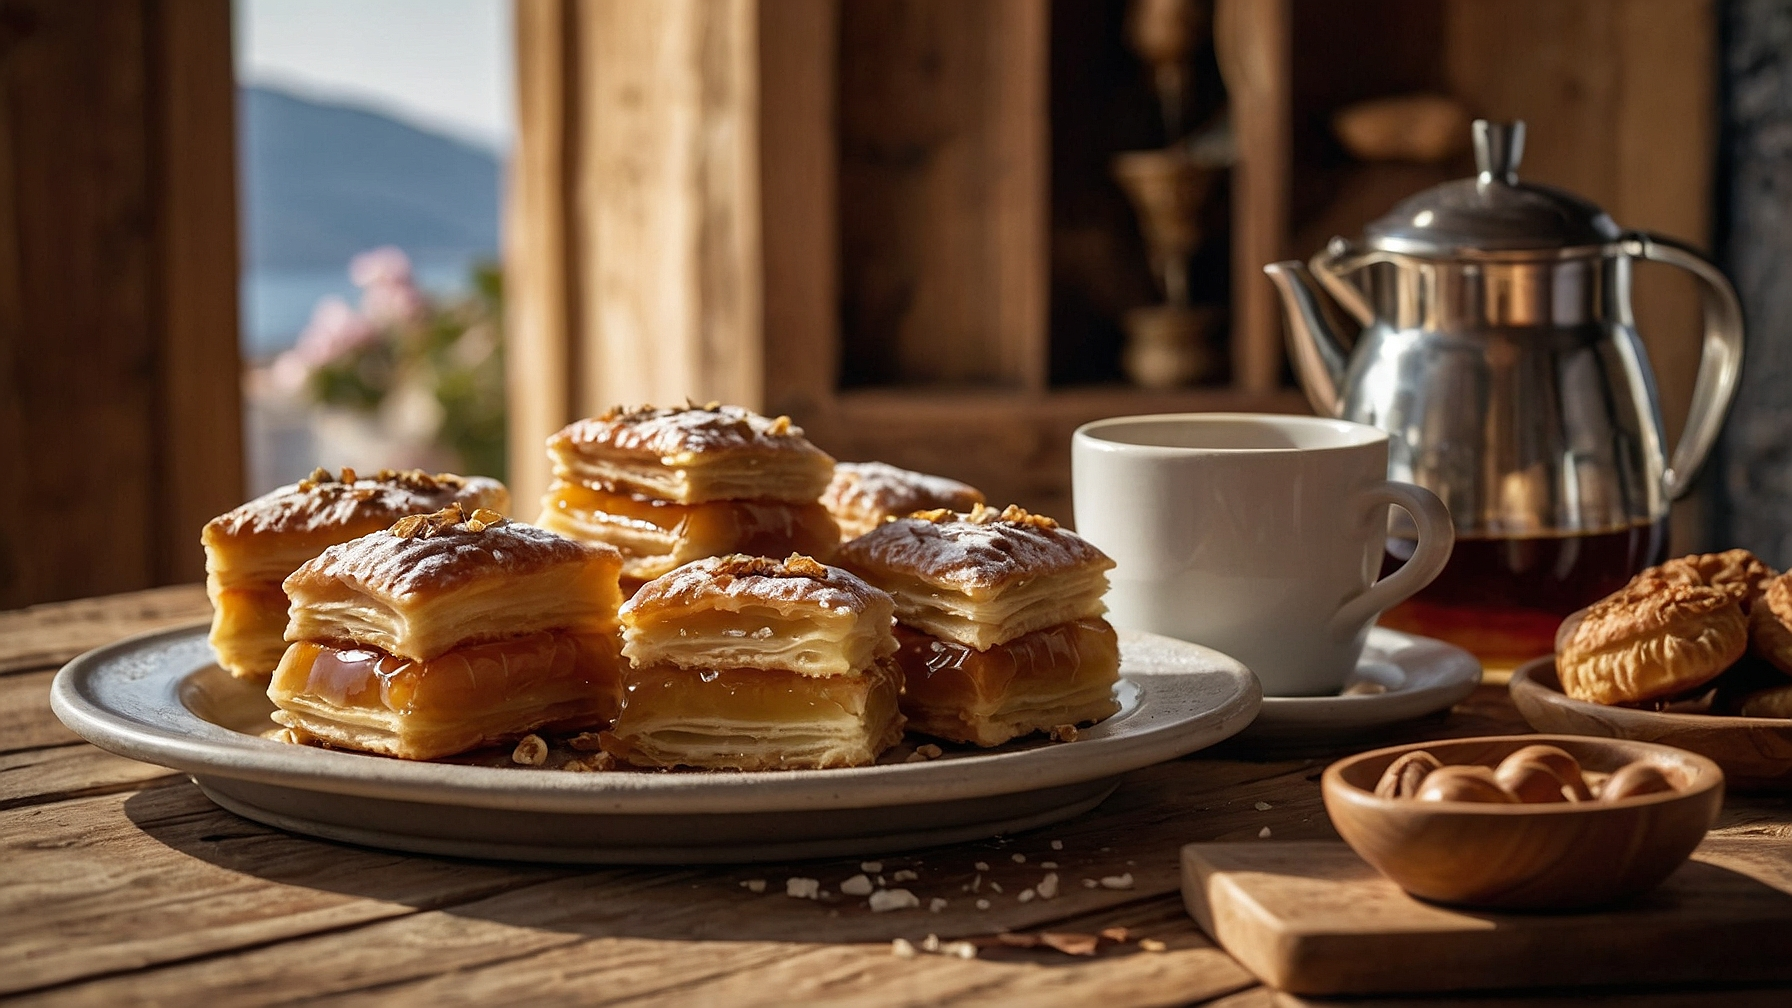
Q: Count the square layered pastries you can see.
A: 6